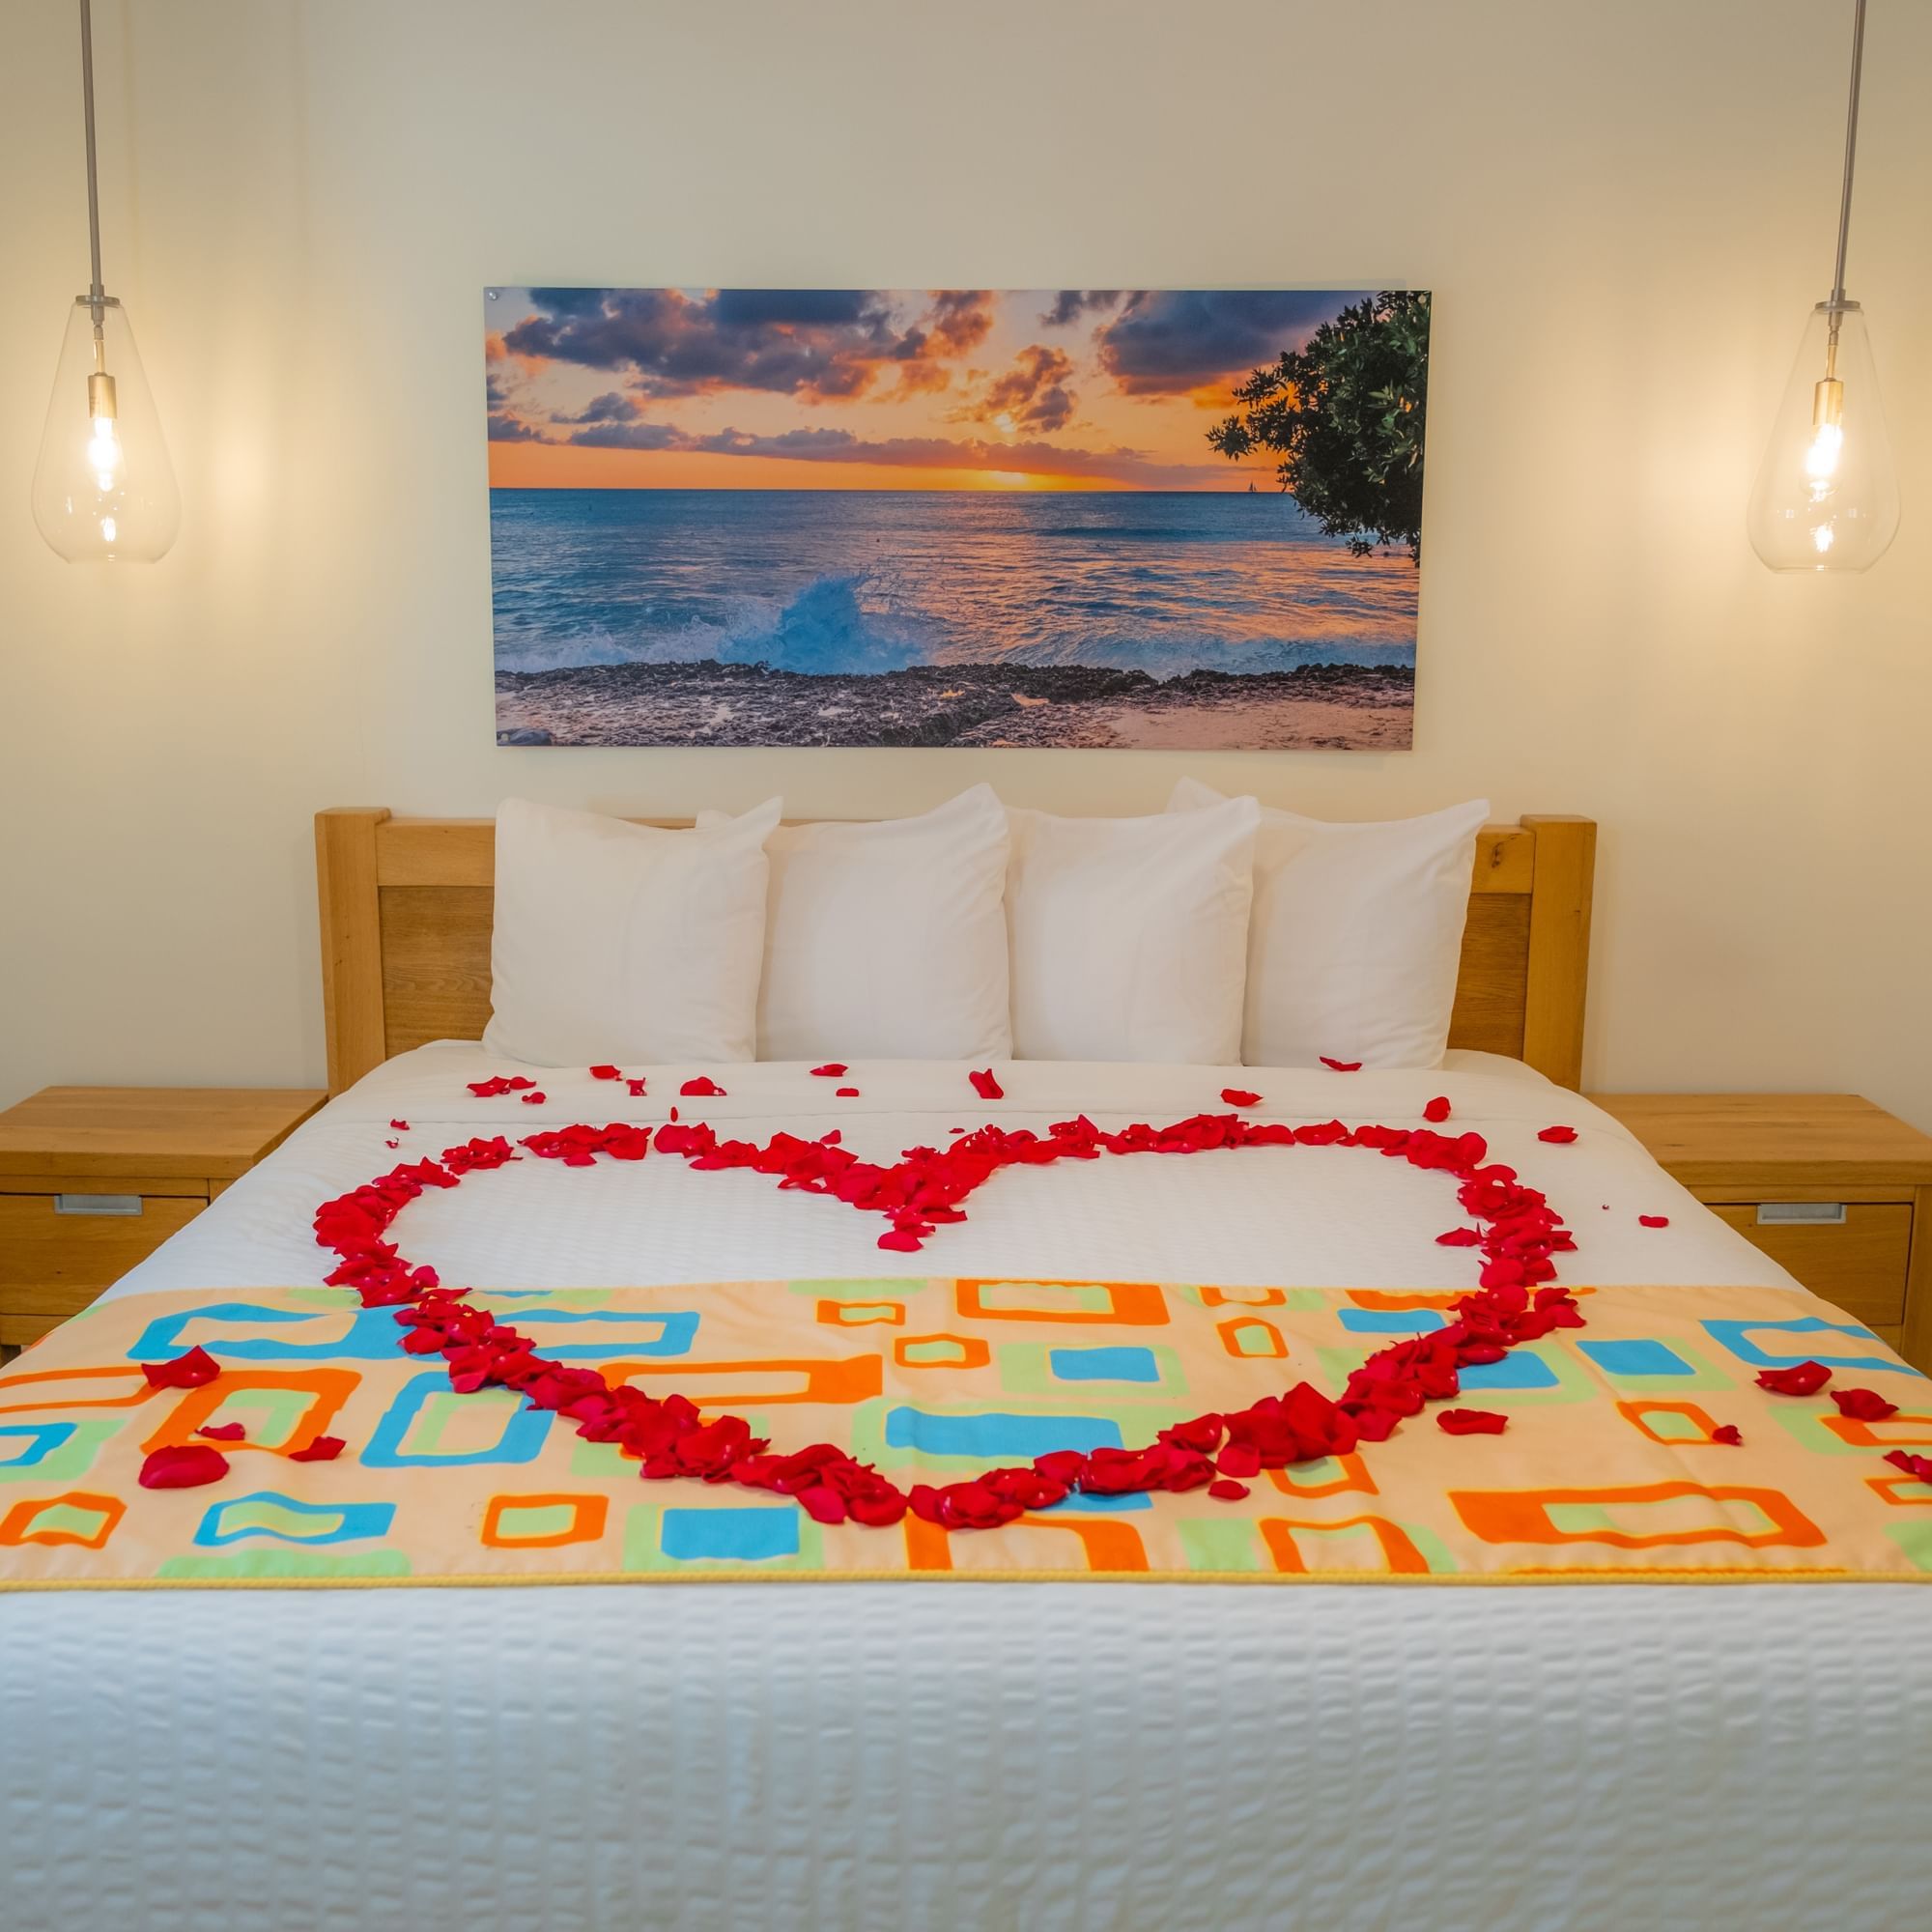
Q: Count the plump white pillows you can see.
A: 4